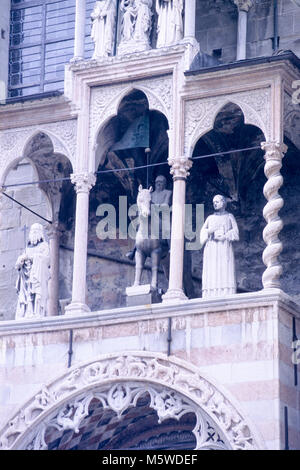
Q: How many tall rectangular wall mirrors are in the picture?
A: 0